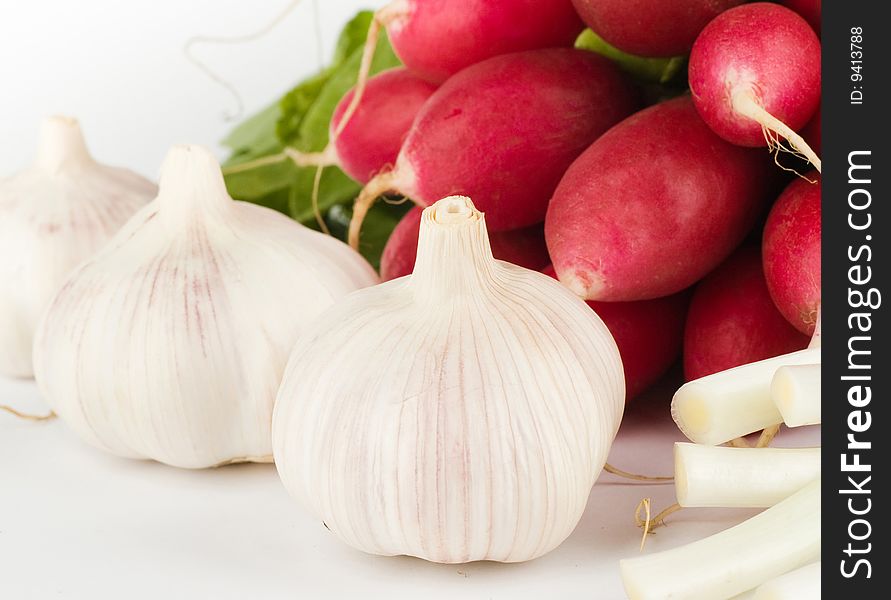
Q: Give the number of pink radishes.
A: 11